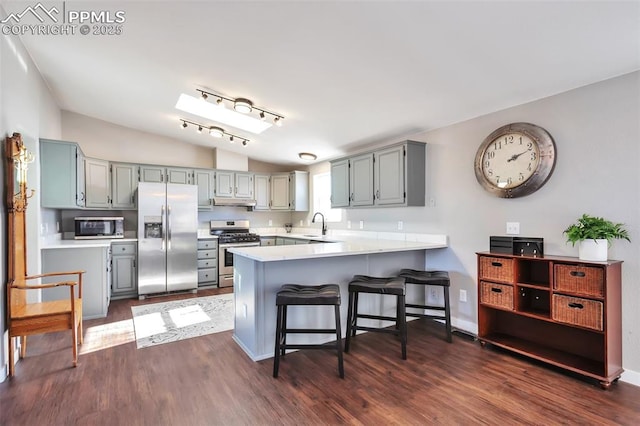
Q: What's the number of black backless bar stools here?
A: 3